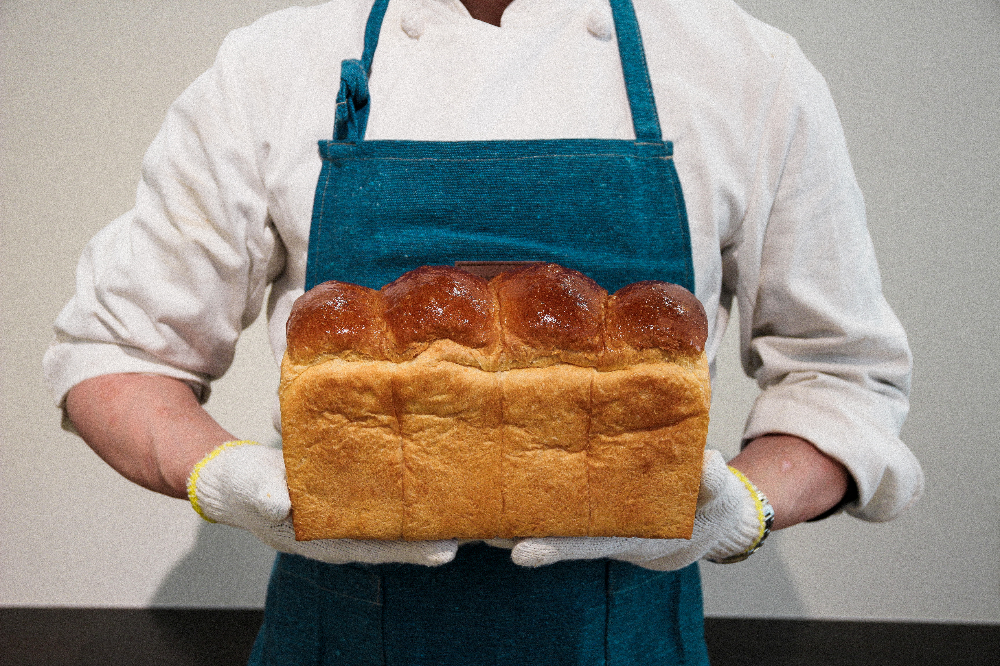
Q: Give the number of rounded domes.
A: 4